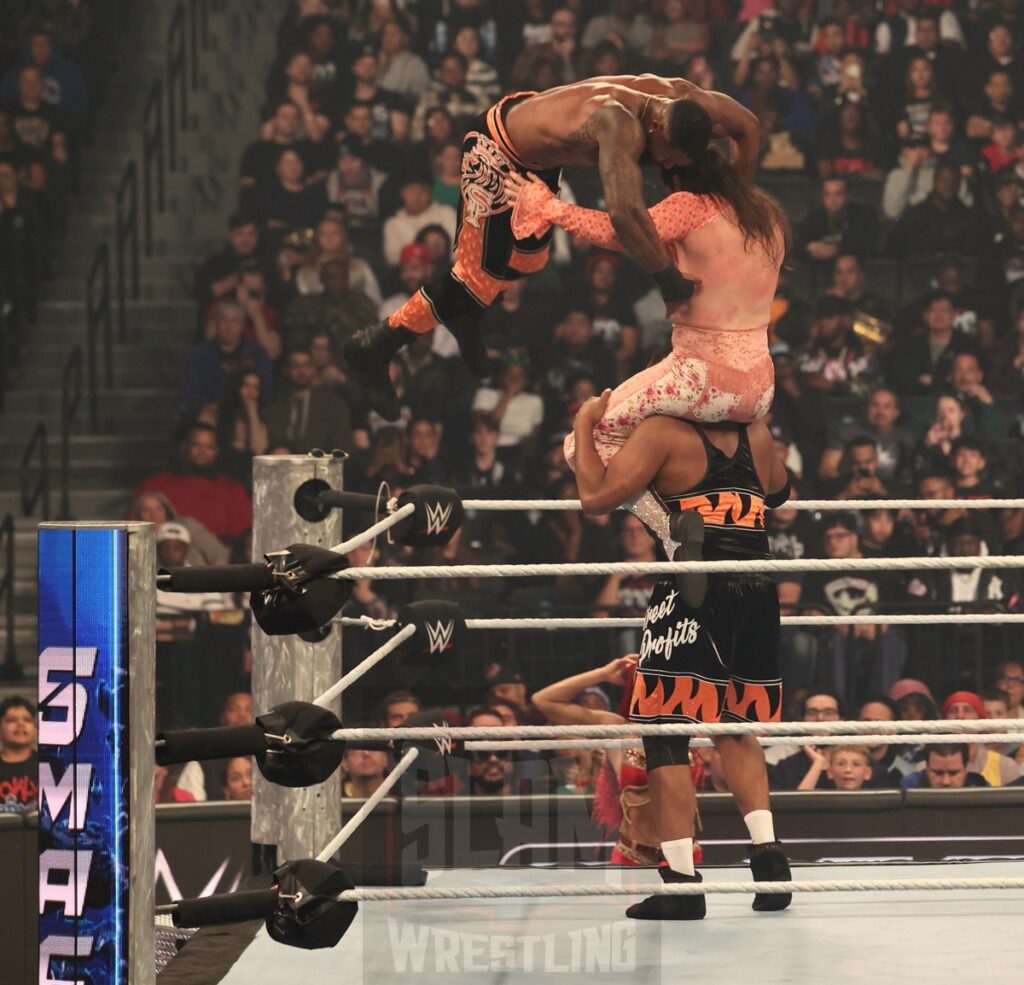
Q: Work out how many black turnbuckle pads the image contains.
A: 6